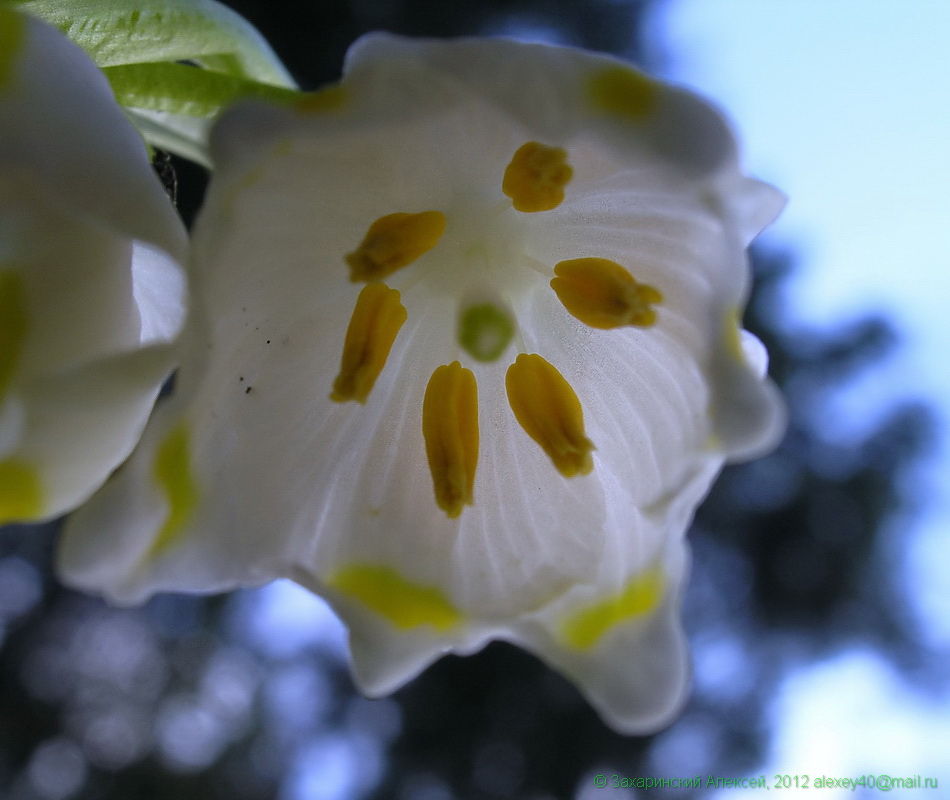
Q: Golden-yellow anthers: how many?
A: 6